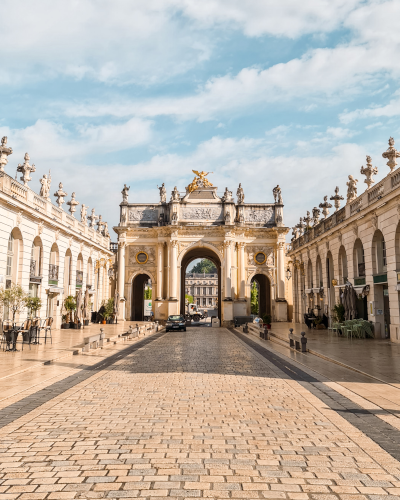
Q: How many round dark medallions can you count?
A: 2